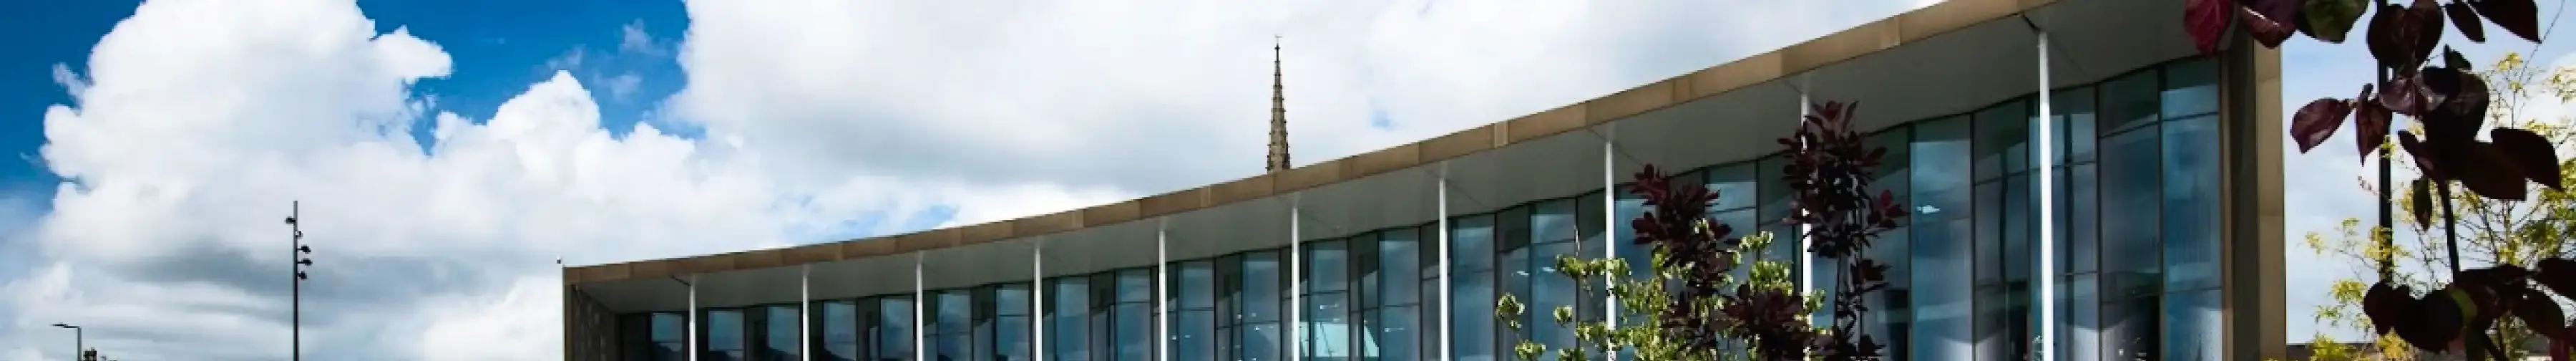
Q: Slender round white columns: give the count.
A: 10